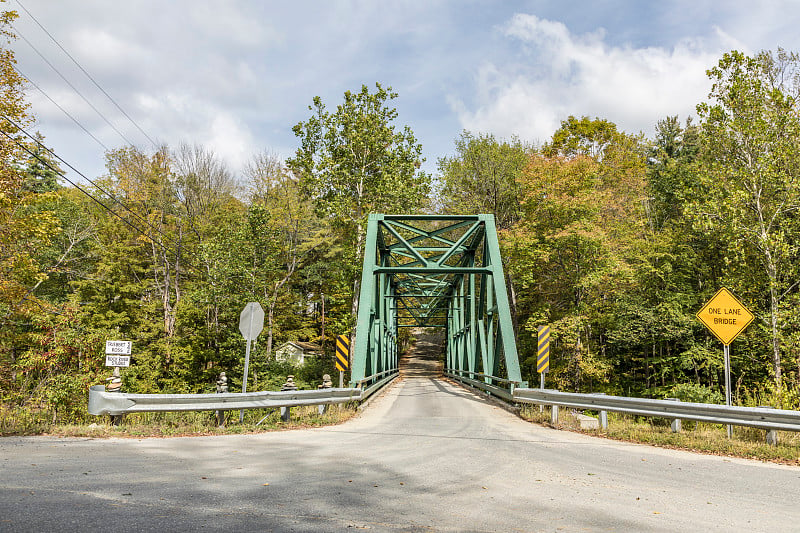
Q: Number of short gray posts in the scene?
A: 8